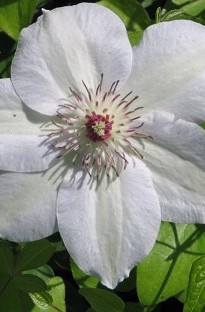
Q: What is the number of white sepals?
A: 6